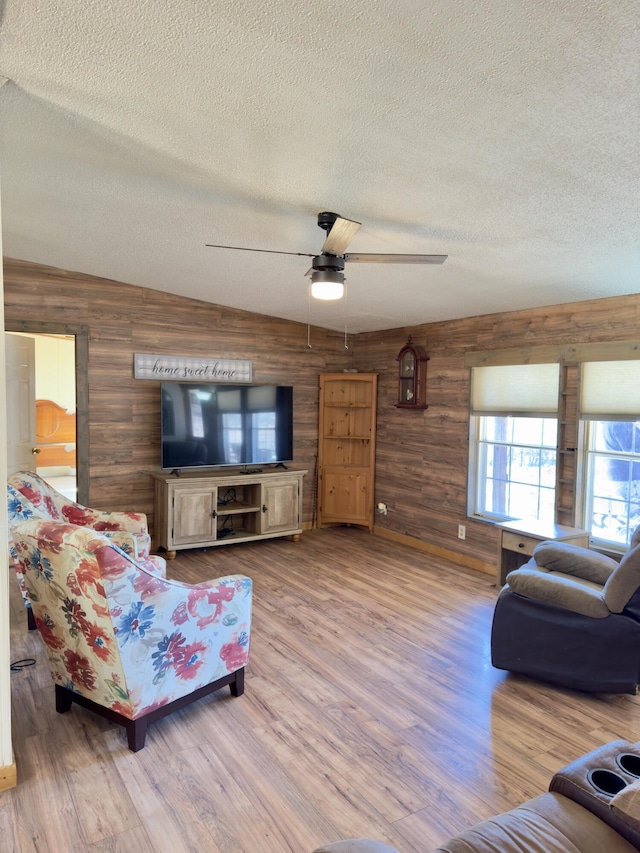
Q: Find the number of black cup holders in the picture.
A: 2